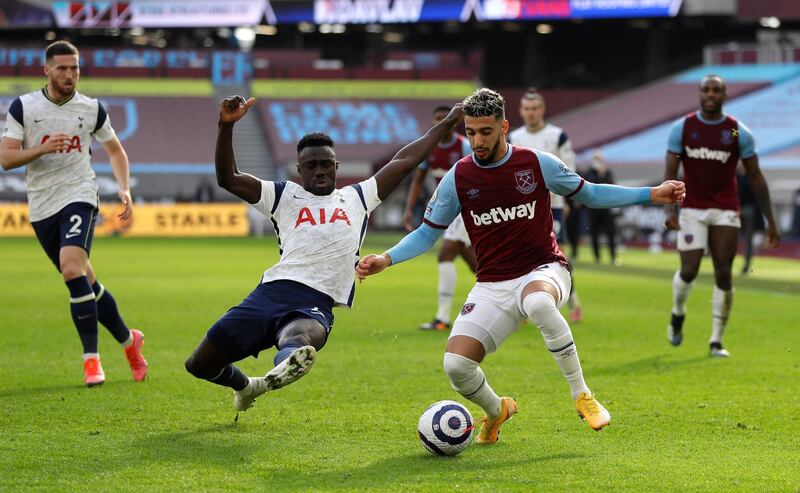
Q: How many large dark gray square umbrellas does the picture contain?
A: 0